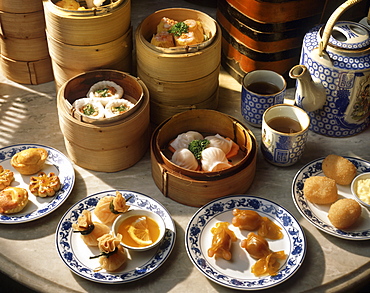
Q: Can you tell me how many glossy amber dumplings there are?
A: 3